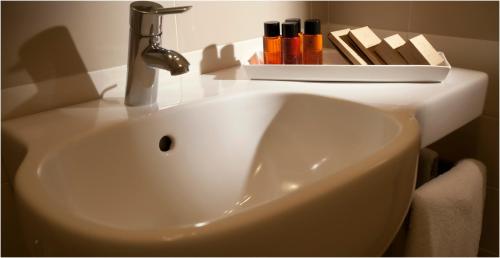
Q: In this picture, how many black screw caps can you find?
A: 4